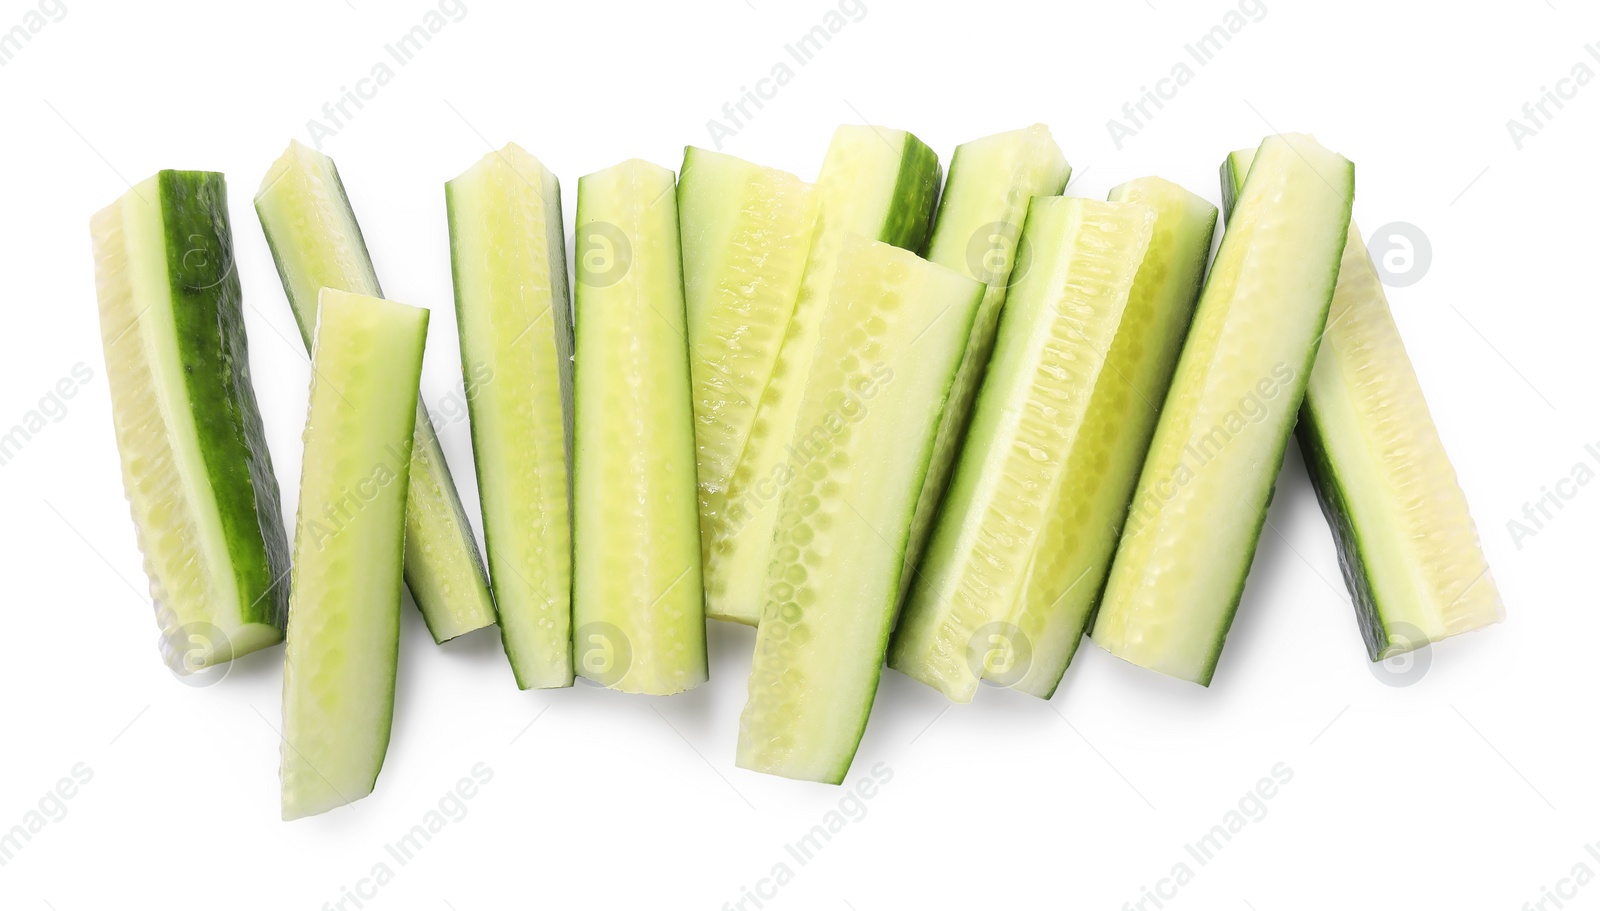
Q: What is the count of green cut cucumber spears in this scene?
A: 13